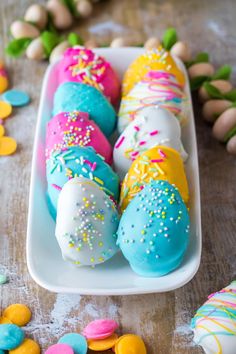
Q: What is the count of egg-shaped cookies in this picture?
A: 11